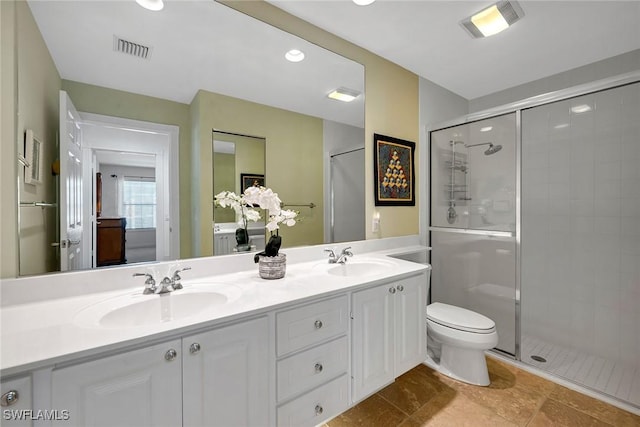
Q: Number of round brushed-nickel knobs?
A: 8